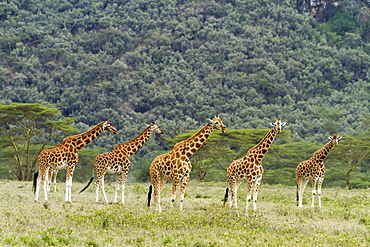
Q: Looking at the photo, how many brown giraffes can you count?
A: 5